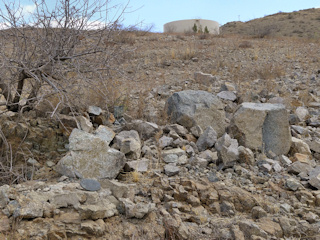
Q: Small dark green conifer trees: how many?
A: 2